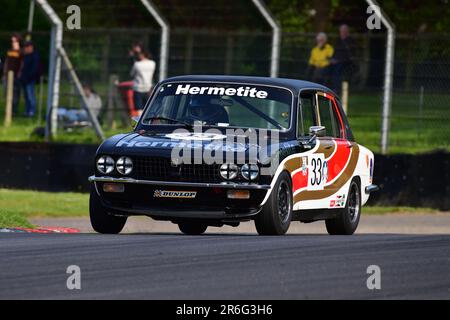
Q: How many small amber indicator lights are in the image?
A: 2